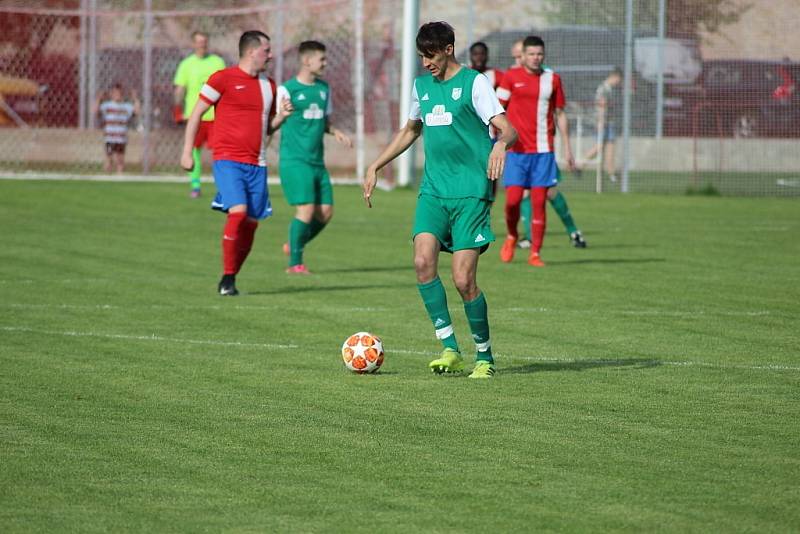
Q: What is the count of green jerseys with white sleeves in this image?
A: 2